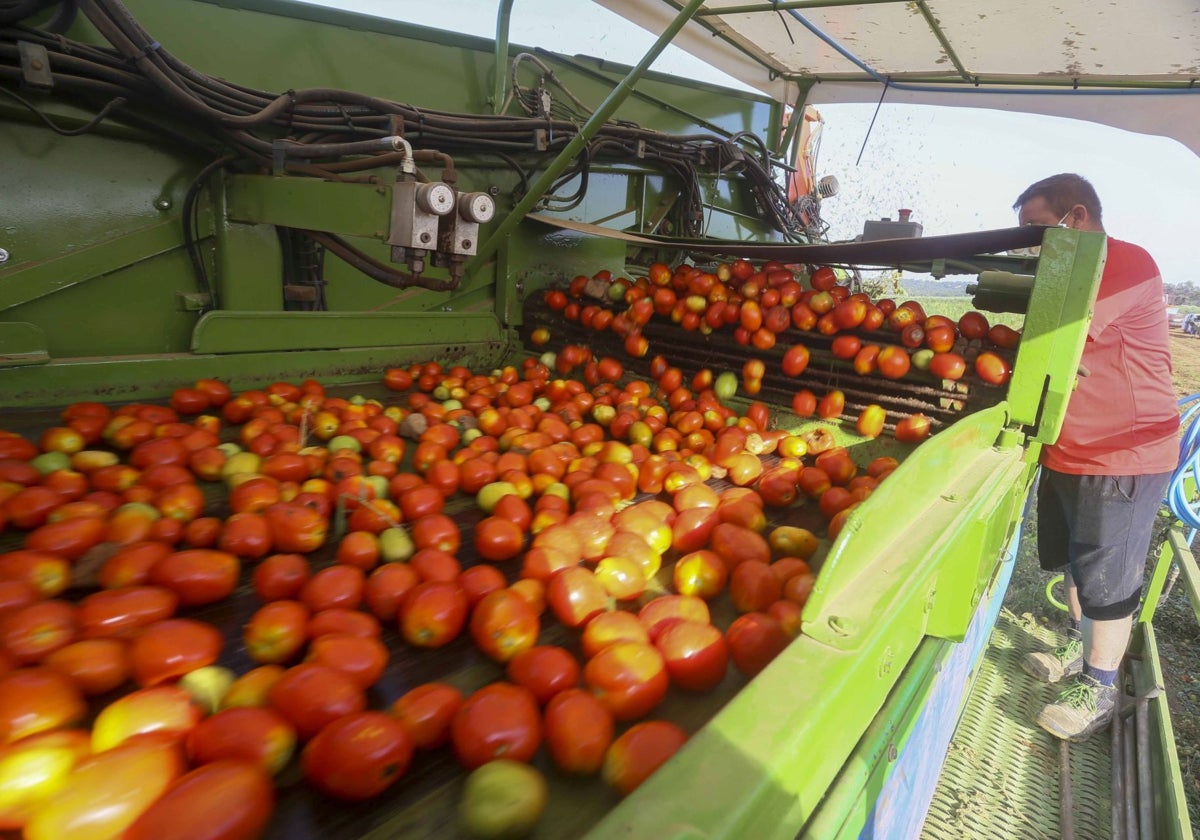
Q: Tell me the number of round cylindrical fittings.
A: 2